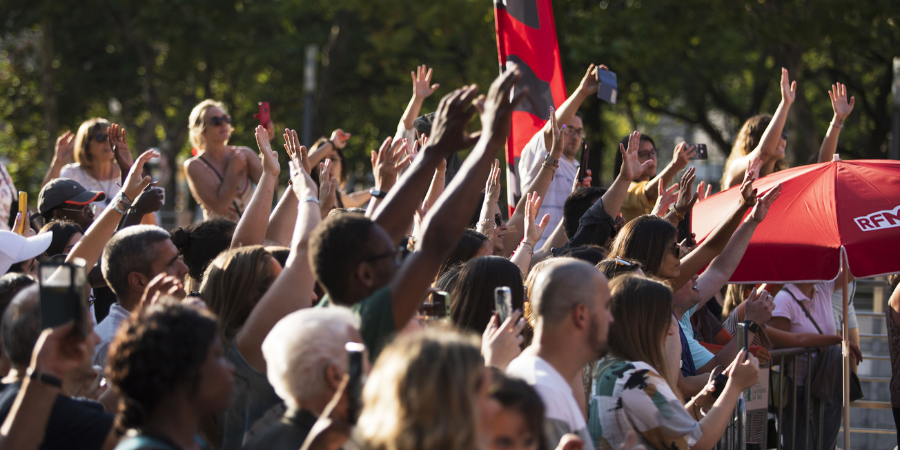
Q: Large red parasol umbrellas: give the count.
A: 1